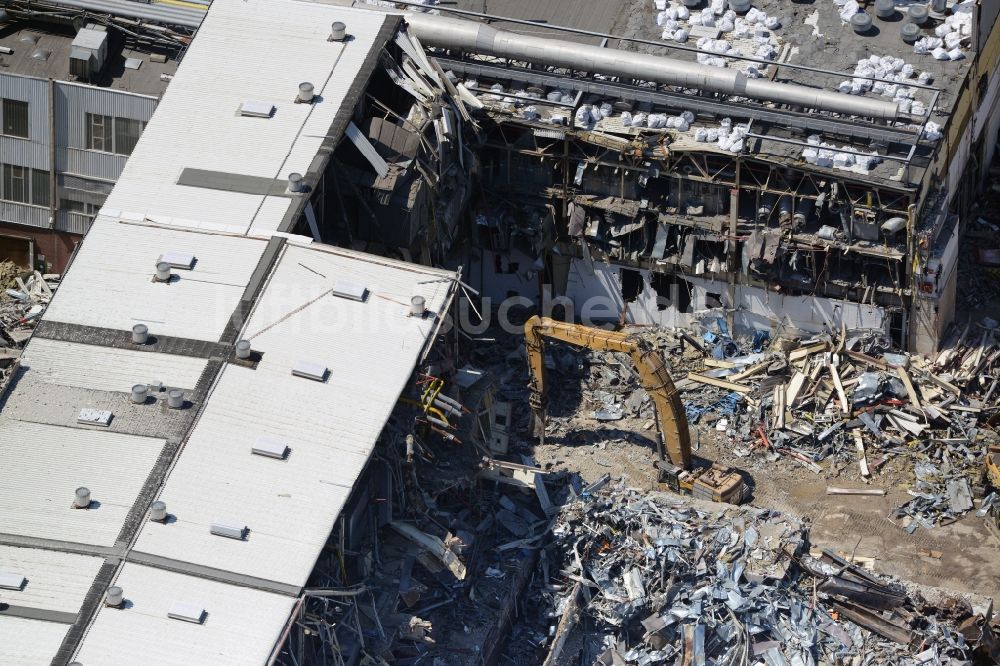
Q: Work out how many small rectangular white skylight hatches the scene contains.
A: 9